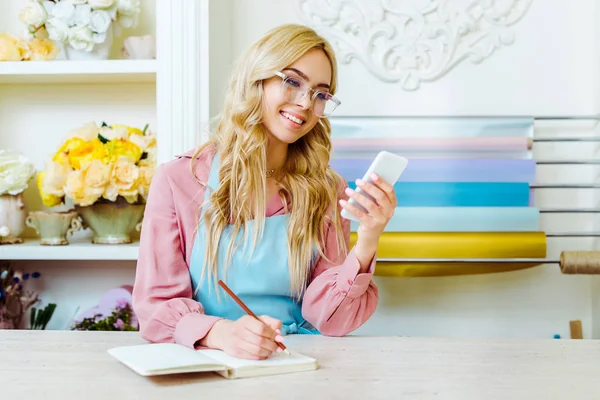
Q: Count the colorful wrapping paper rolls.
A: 6